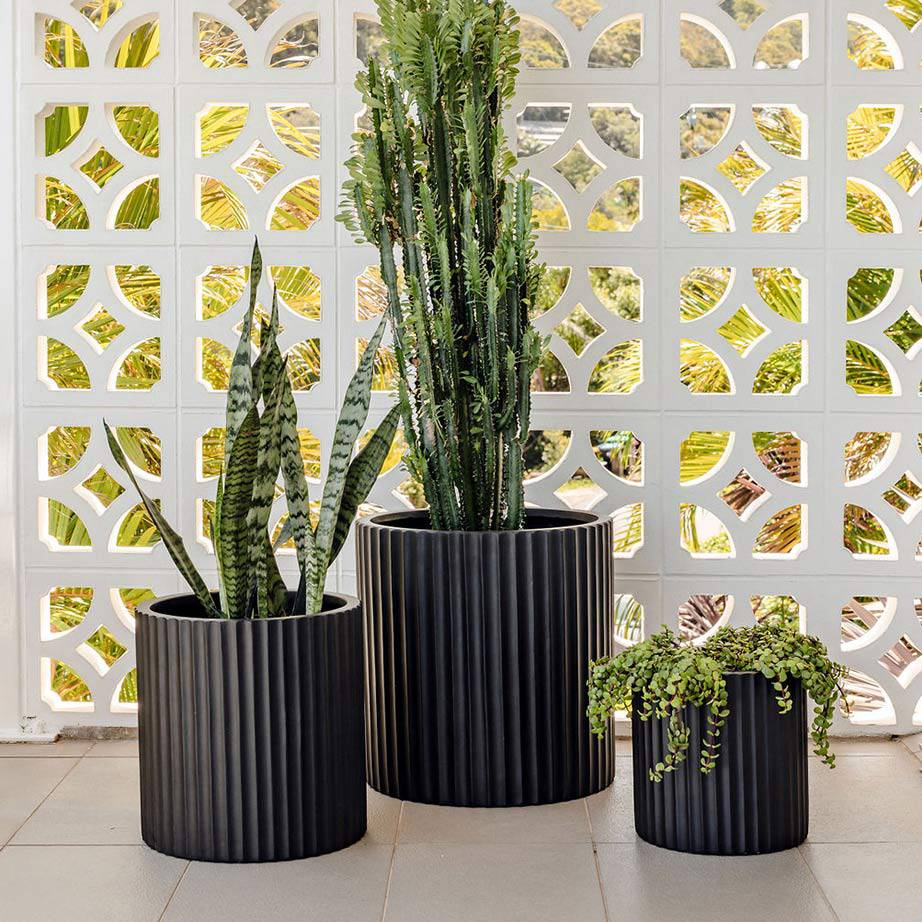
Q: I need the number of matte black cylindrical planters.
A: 3